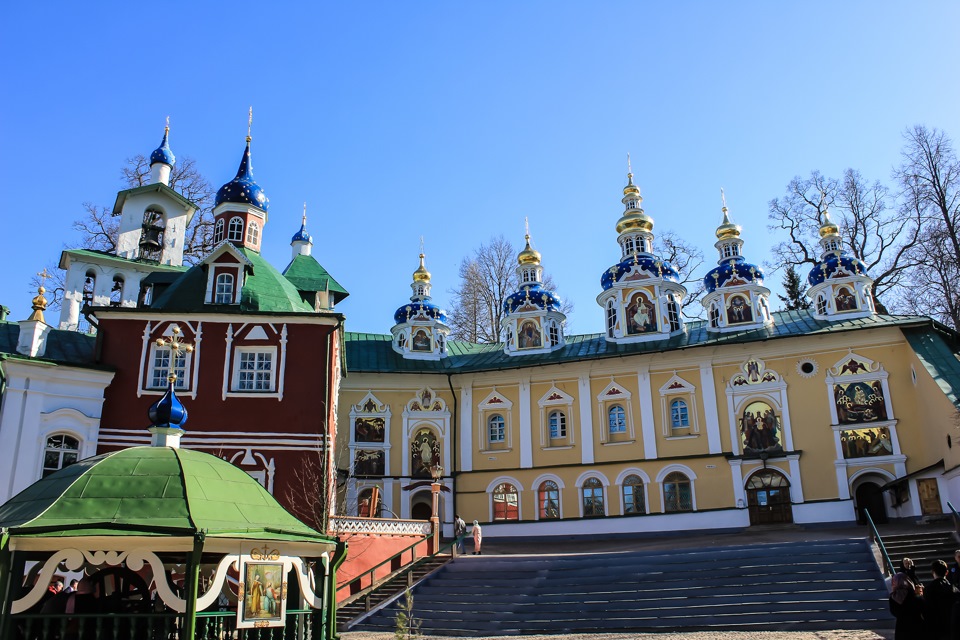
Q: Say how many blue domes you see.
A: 9